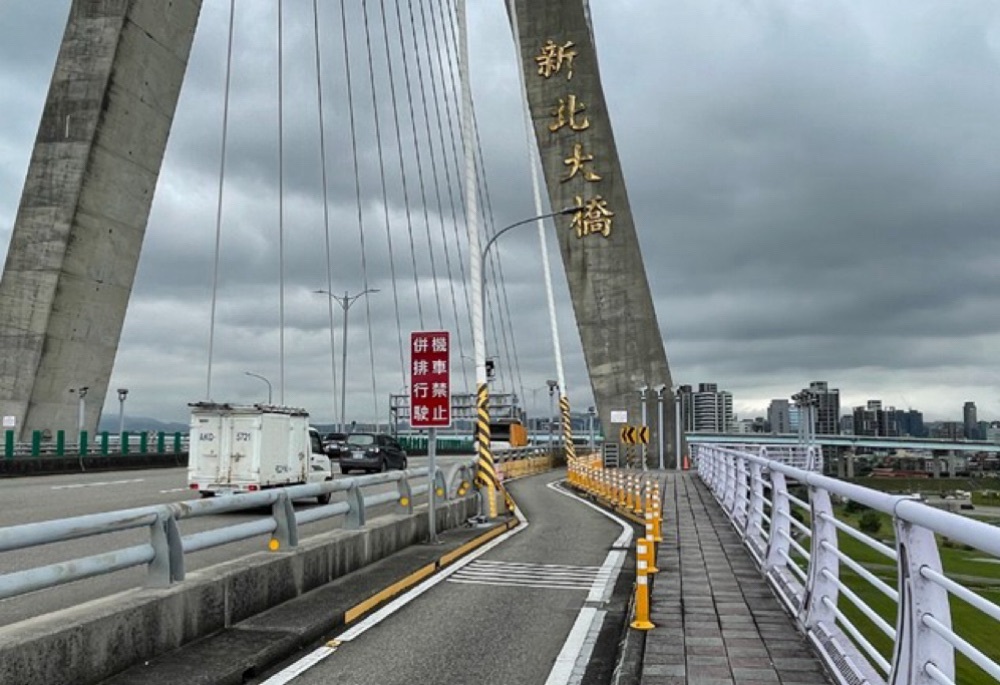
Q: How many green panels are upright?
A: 9